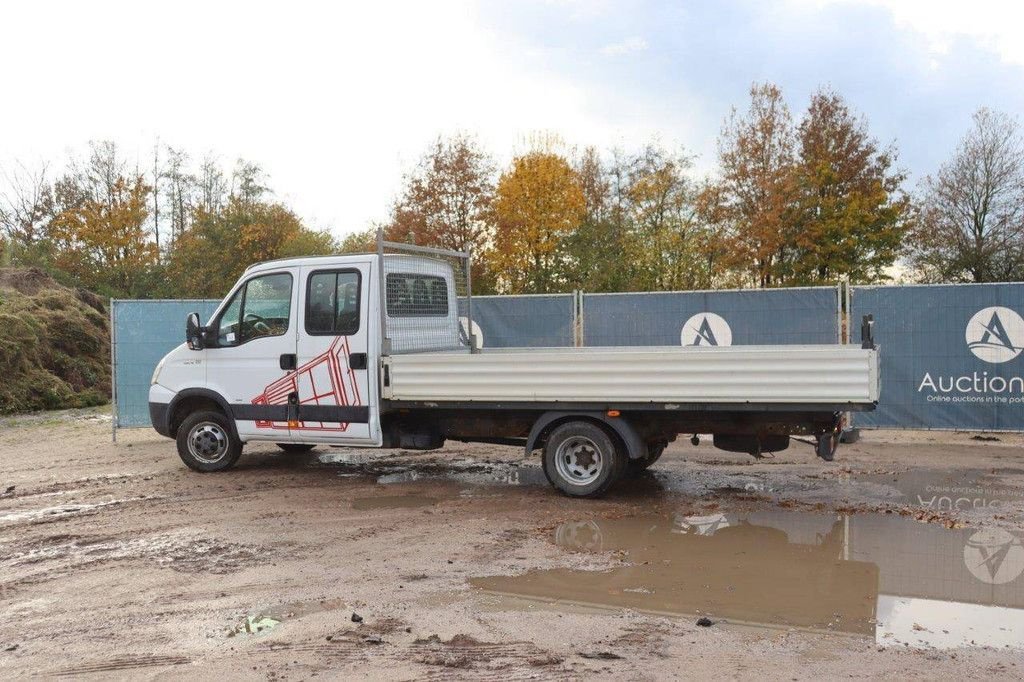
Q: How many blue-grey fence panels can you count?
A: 4